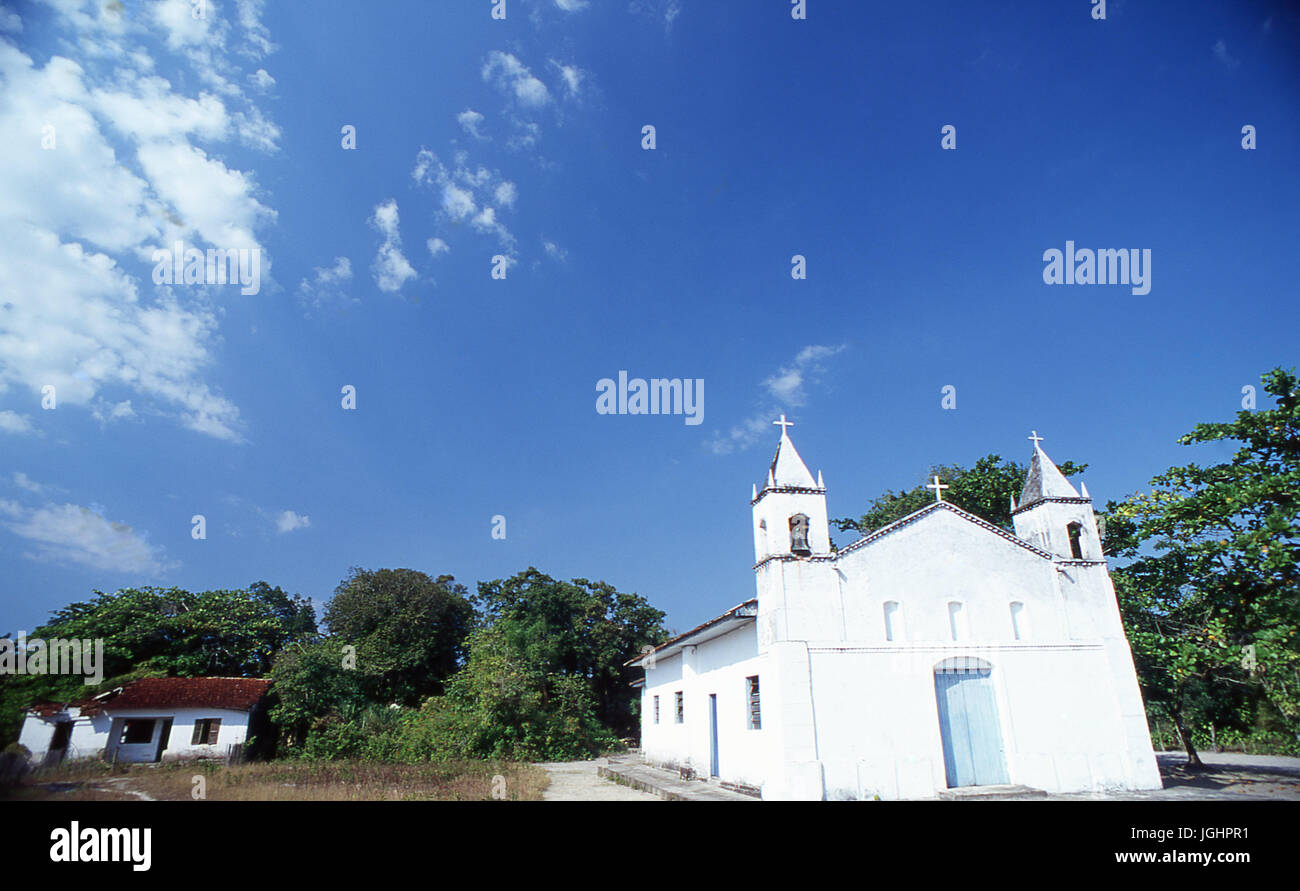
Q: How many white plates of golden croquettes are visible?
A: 0